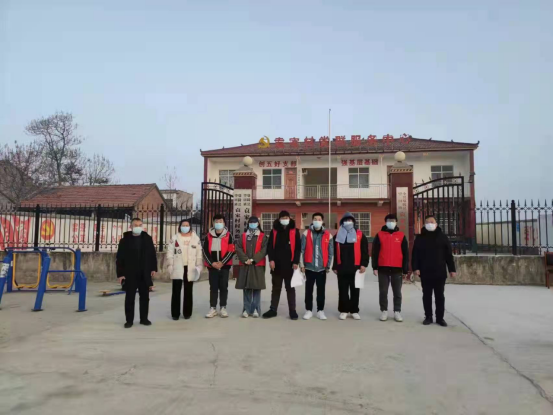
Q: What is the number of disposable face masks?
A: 9